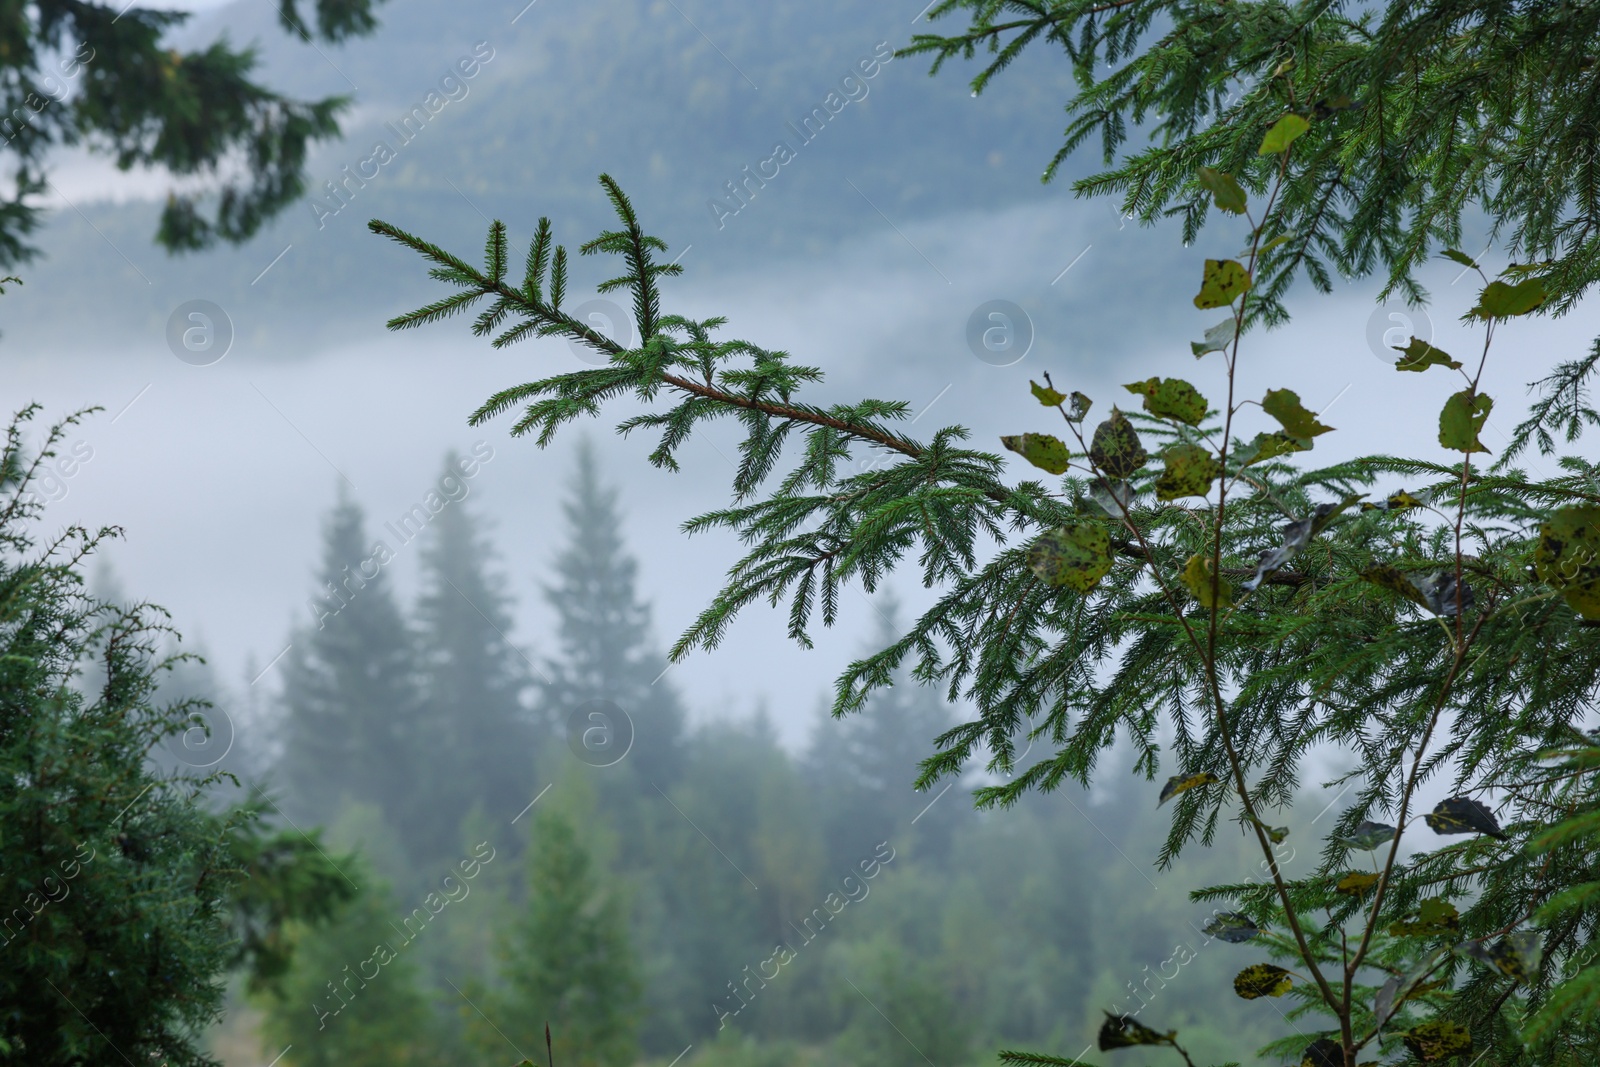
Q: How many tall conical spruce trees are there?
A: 3